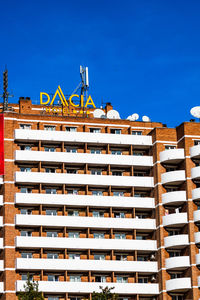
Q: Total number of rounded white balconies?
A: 14